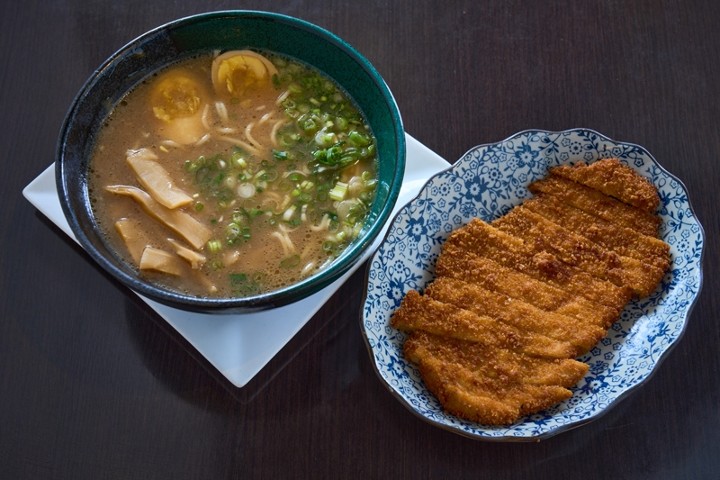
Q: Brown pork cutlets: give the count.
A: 1